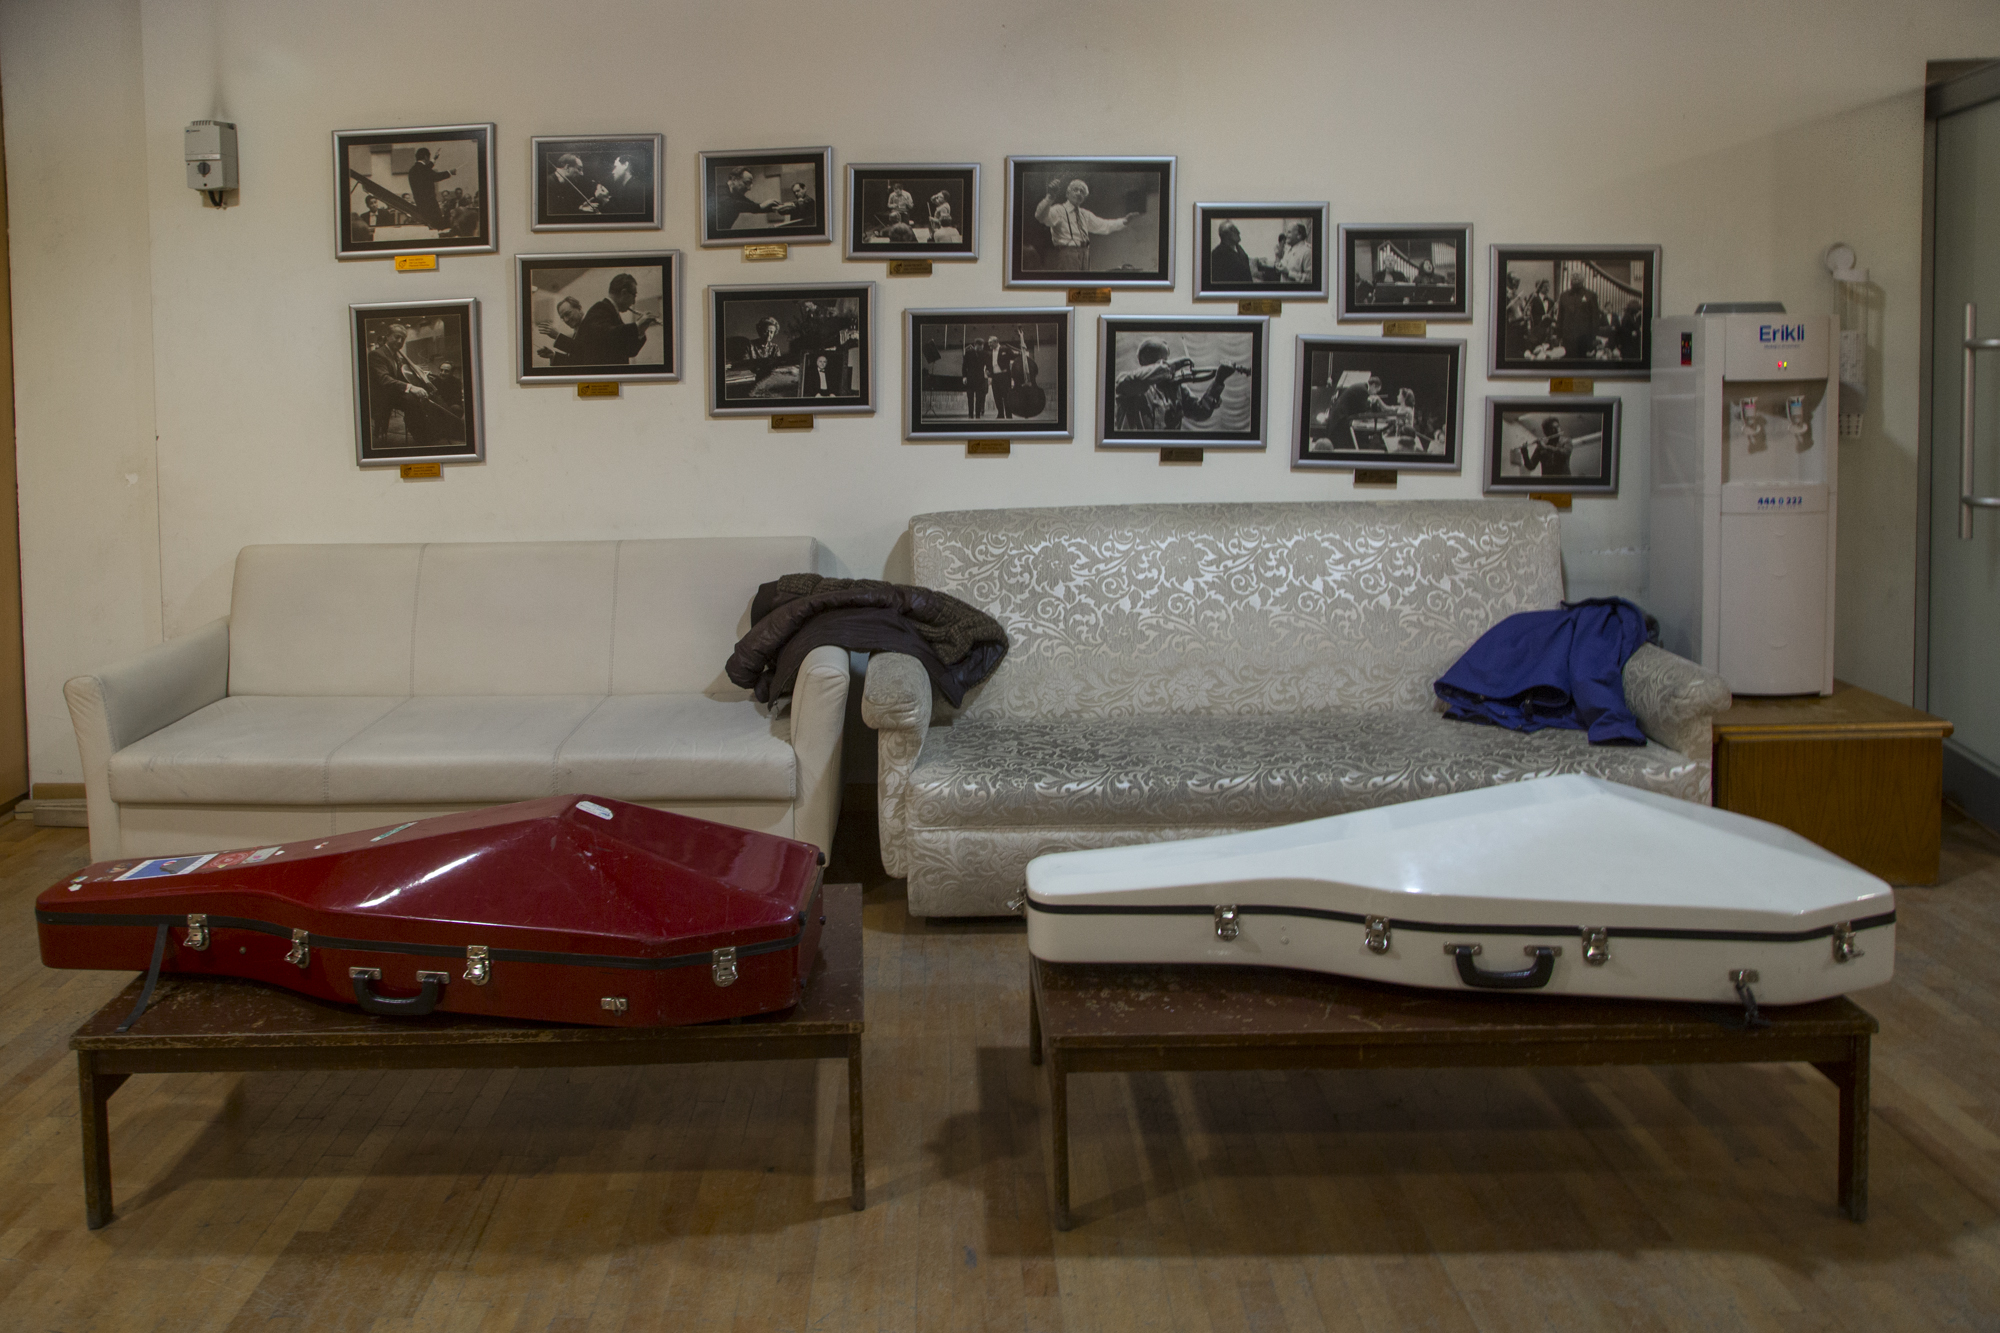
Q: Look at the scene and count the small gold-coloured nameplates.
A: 14